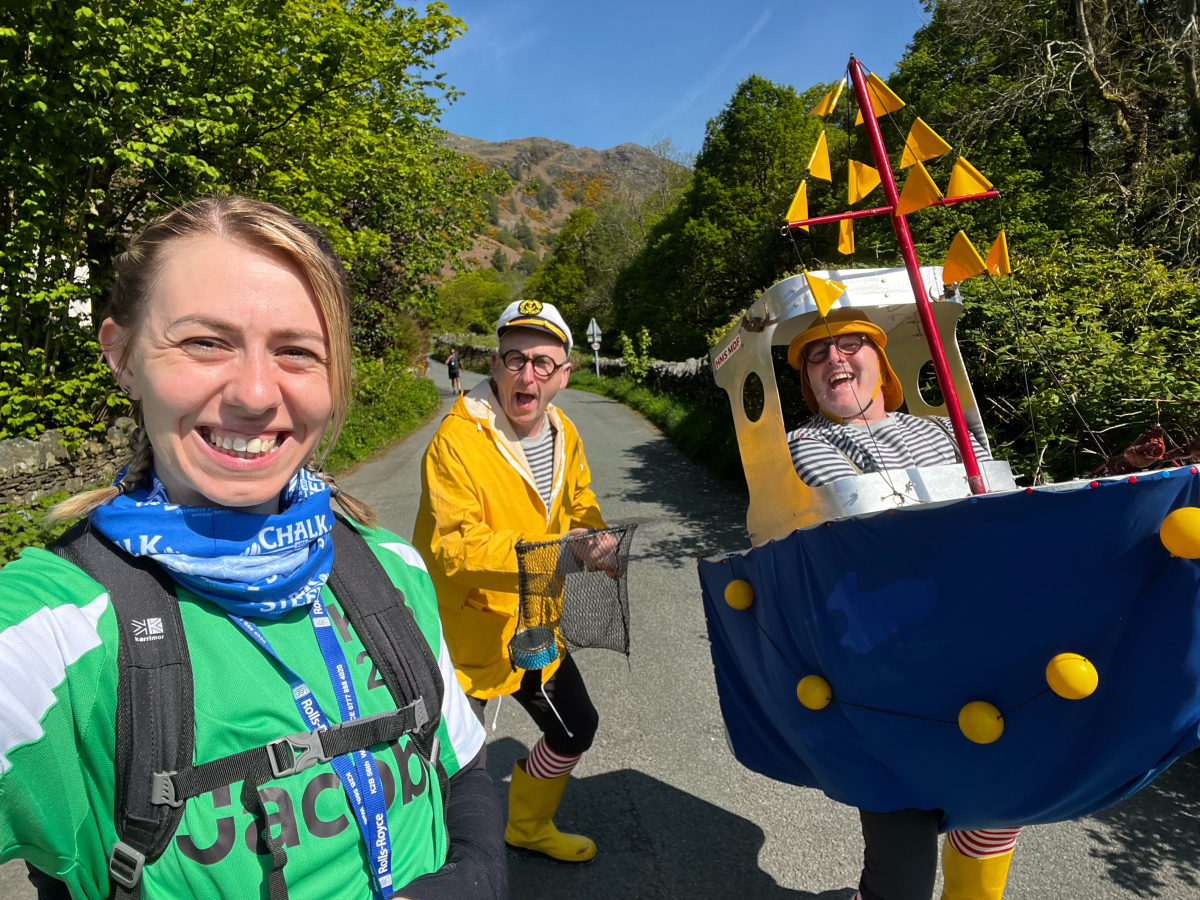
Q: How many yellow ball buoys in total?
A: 5